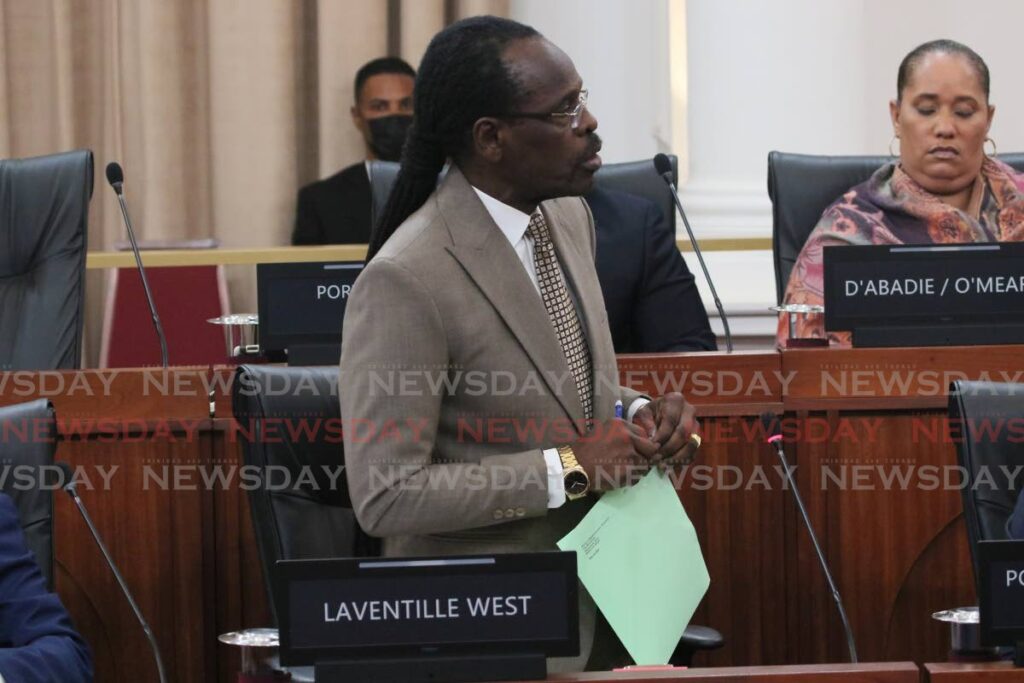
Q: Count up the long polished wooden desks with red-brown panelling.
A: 2